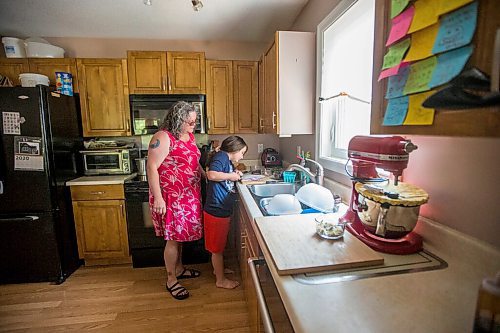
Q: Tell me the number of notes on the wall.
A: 13